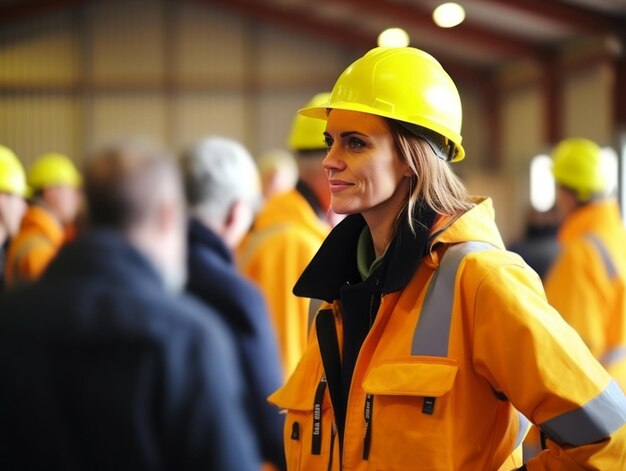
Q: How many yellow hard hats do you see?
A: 5